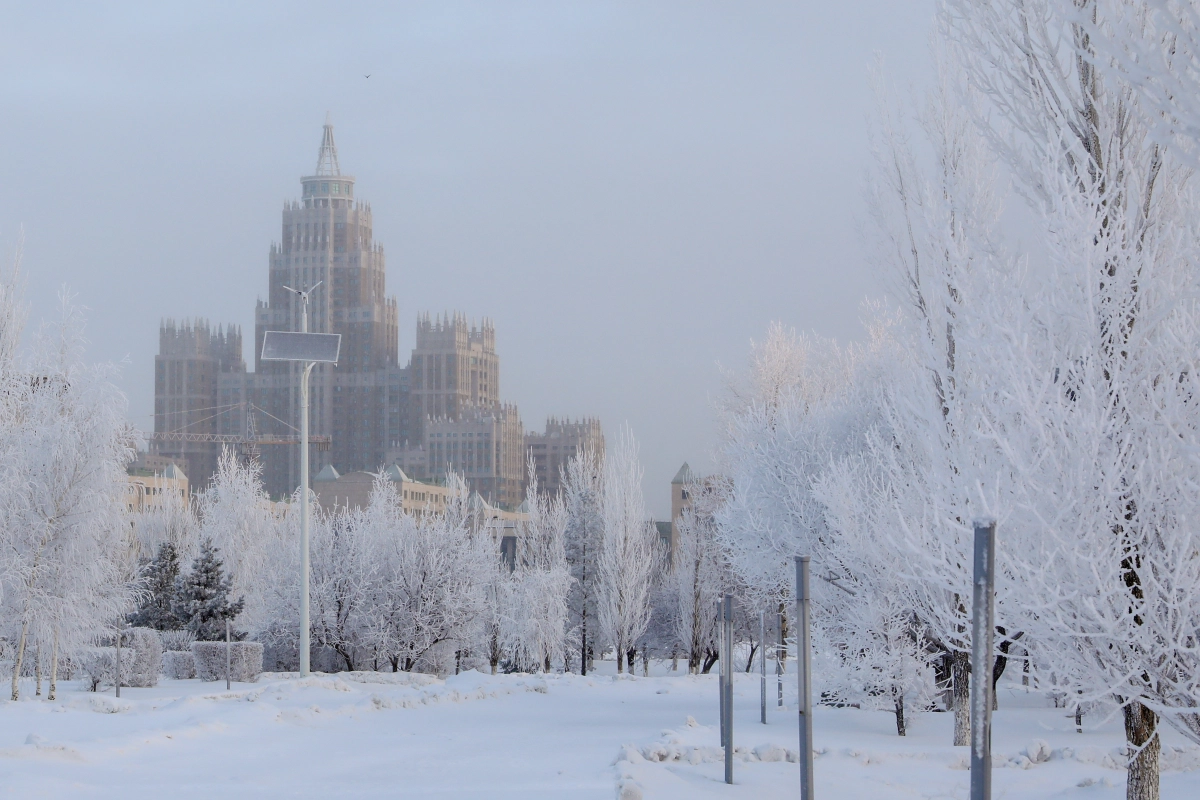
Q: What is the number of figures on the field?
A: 0